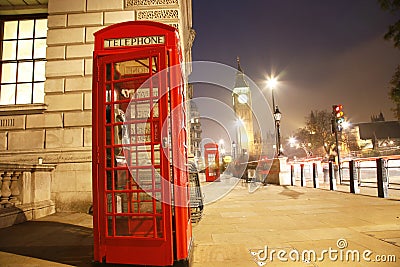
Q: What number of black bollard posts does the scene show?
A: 6